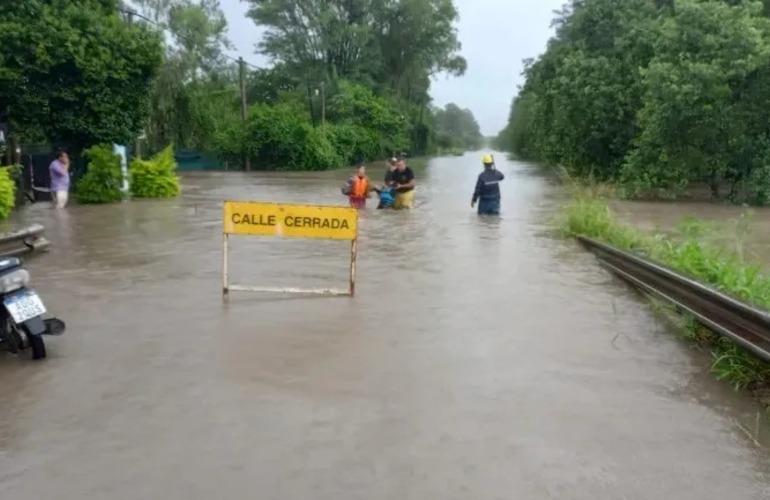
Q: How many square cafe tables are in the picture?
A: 0